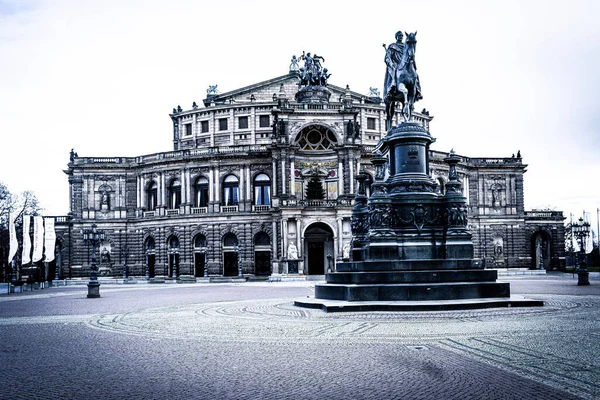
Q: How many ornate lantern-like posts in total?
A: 2